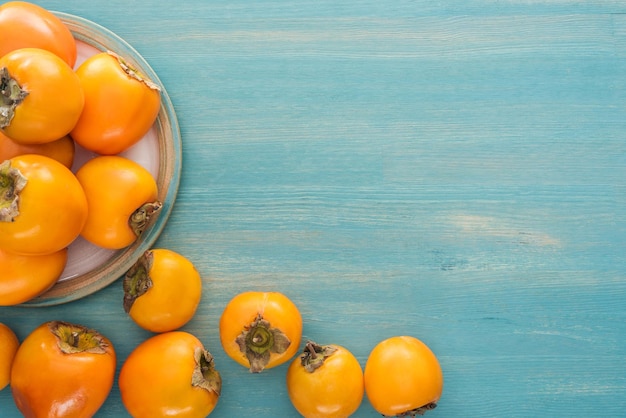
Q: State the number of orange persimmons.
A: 14